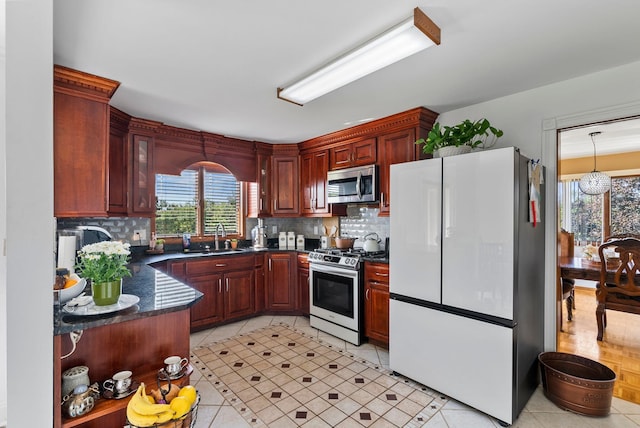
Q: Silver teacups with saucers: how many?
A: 2